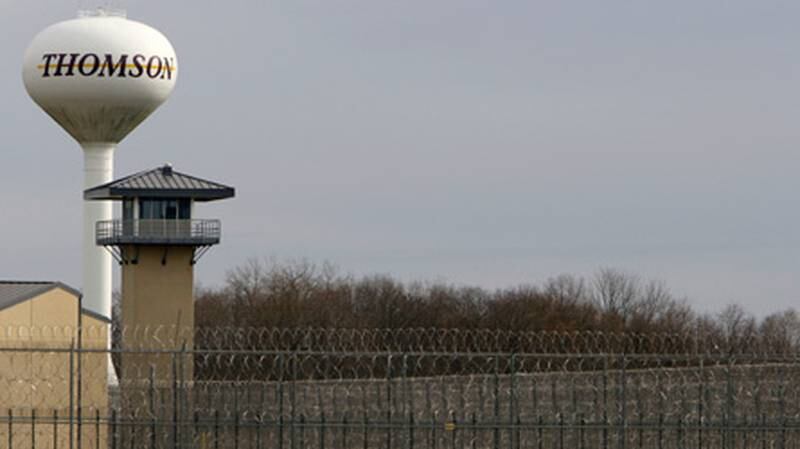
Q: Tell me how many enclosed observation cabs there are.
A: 1